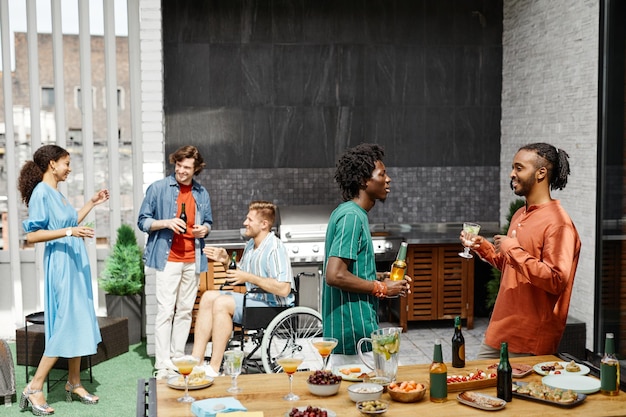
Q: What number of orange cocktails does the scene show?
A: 3